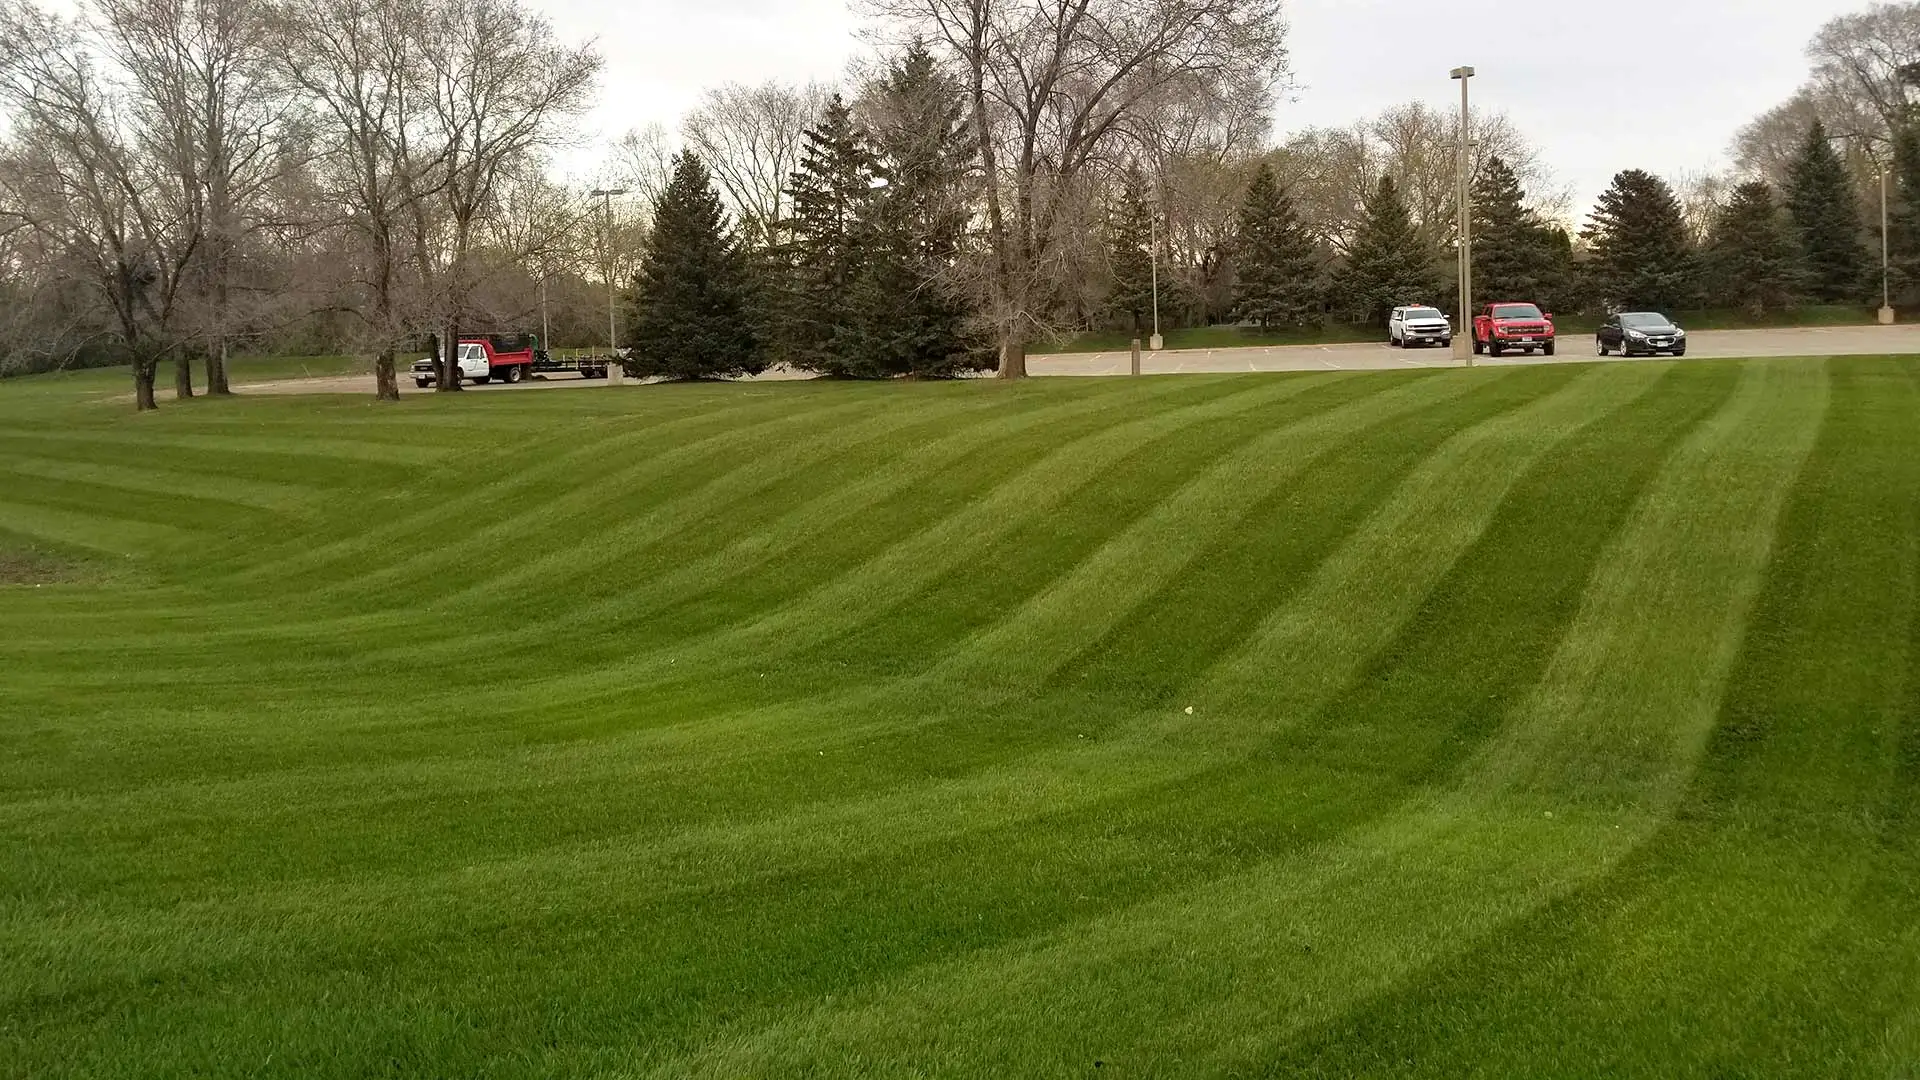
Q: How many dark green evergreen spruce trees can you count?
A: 11